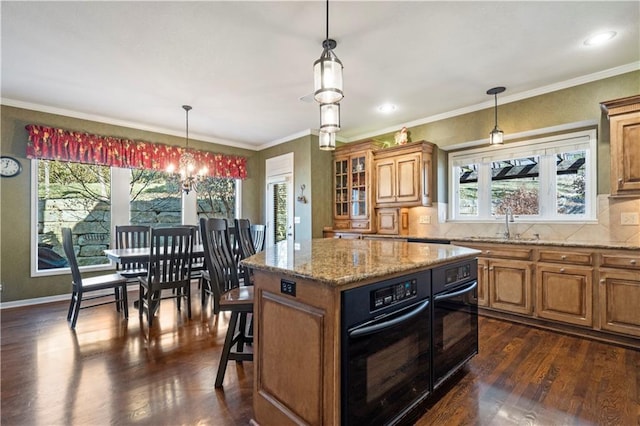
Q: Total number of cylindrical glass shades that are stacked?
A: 3